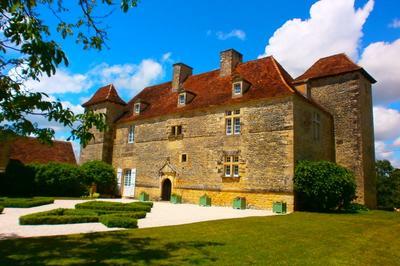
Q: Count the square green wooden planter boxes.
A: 5